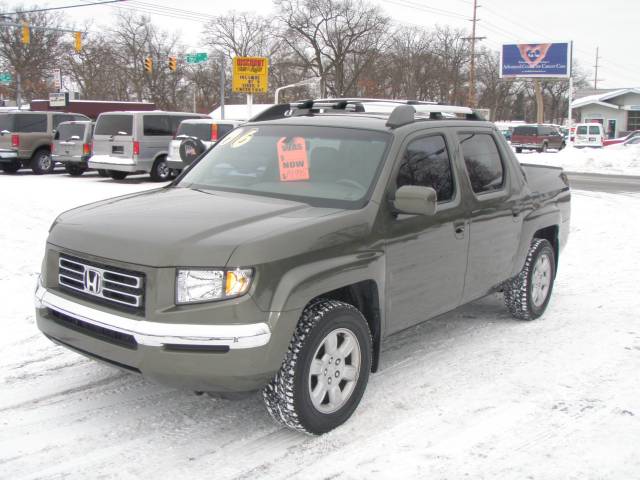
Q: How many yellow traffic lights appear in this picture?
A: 4